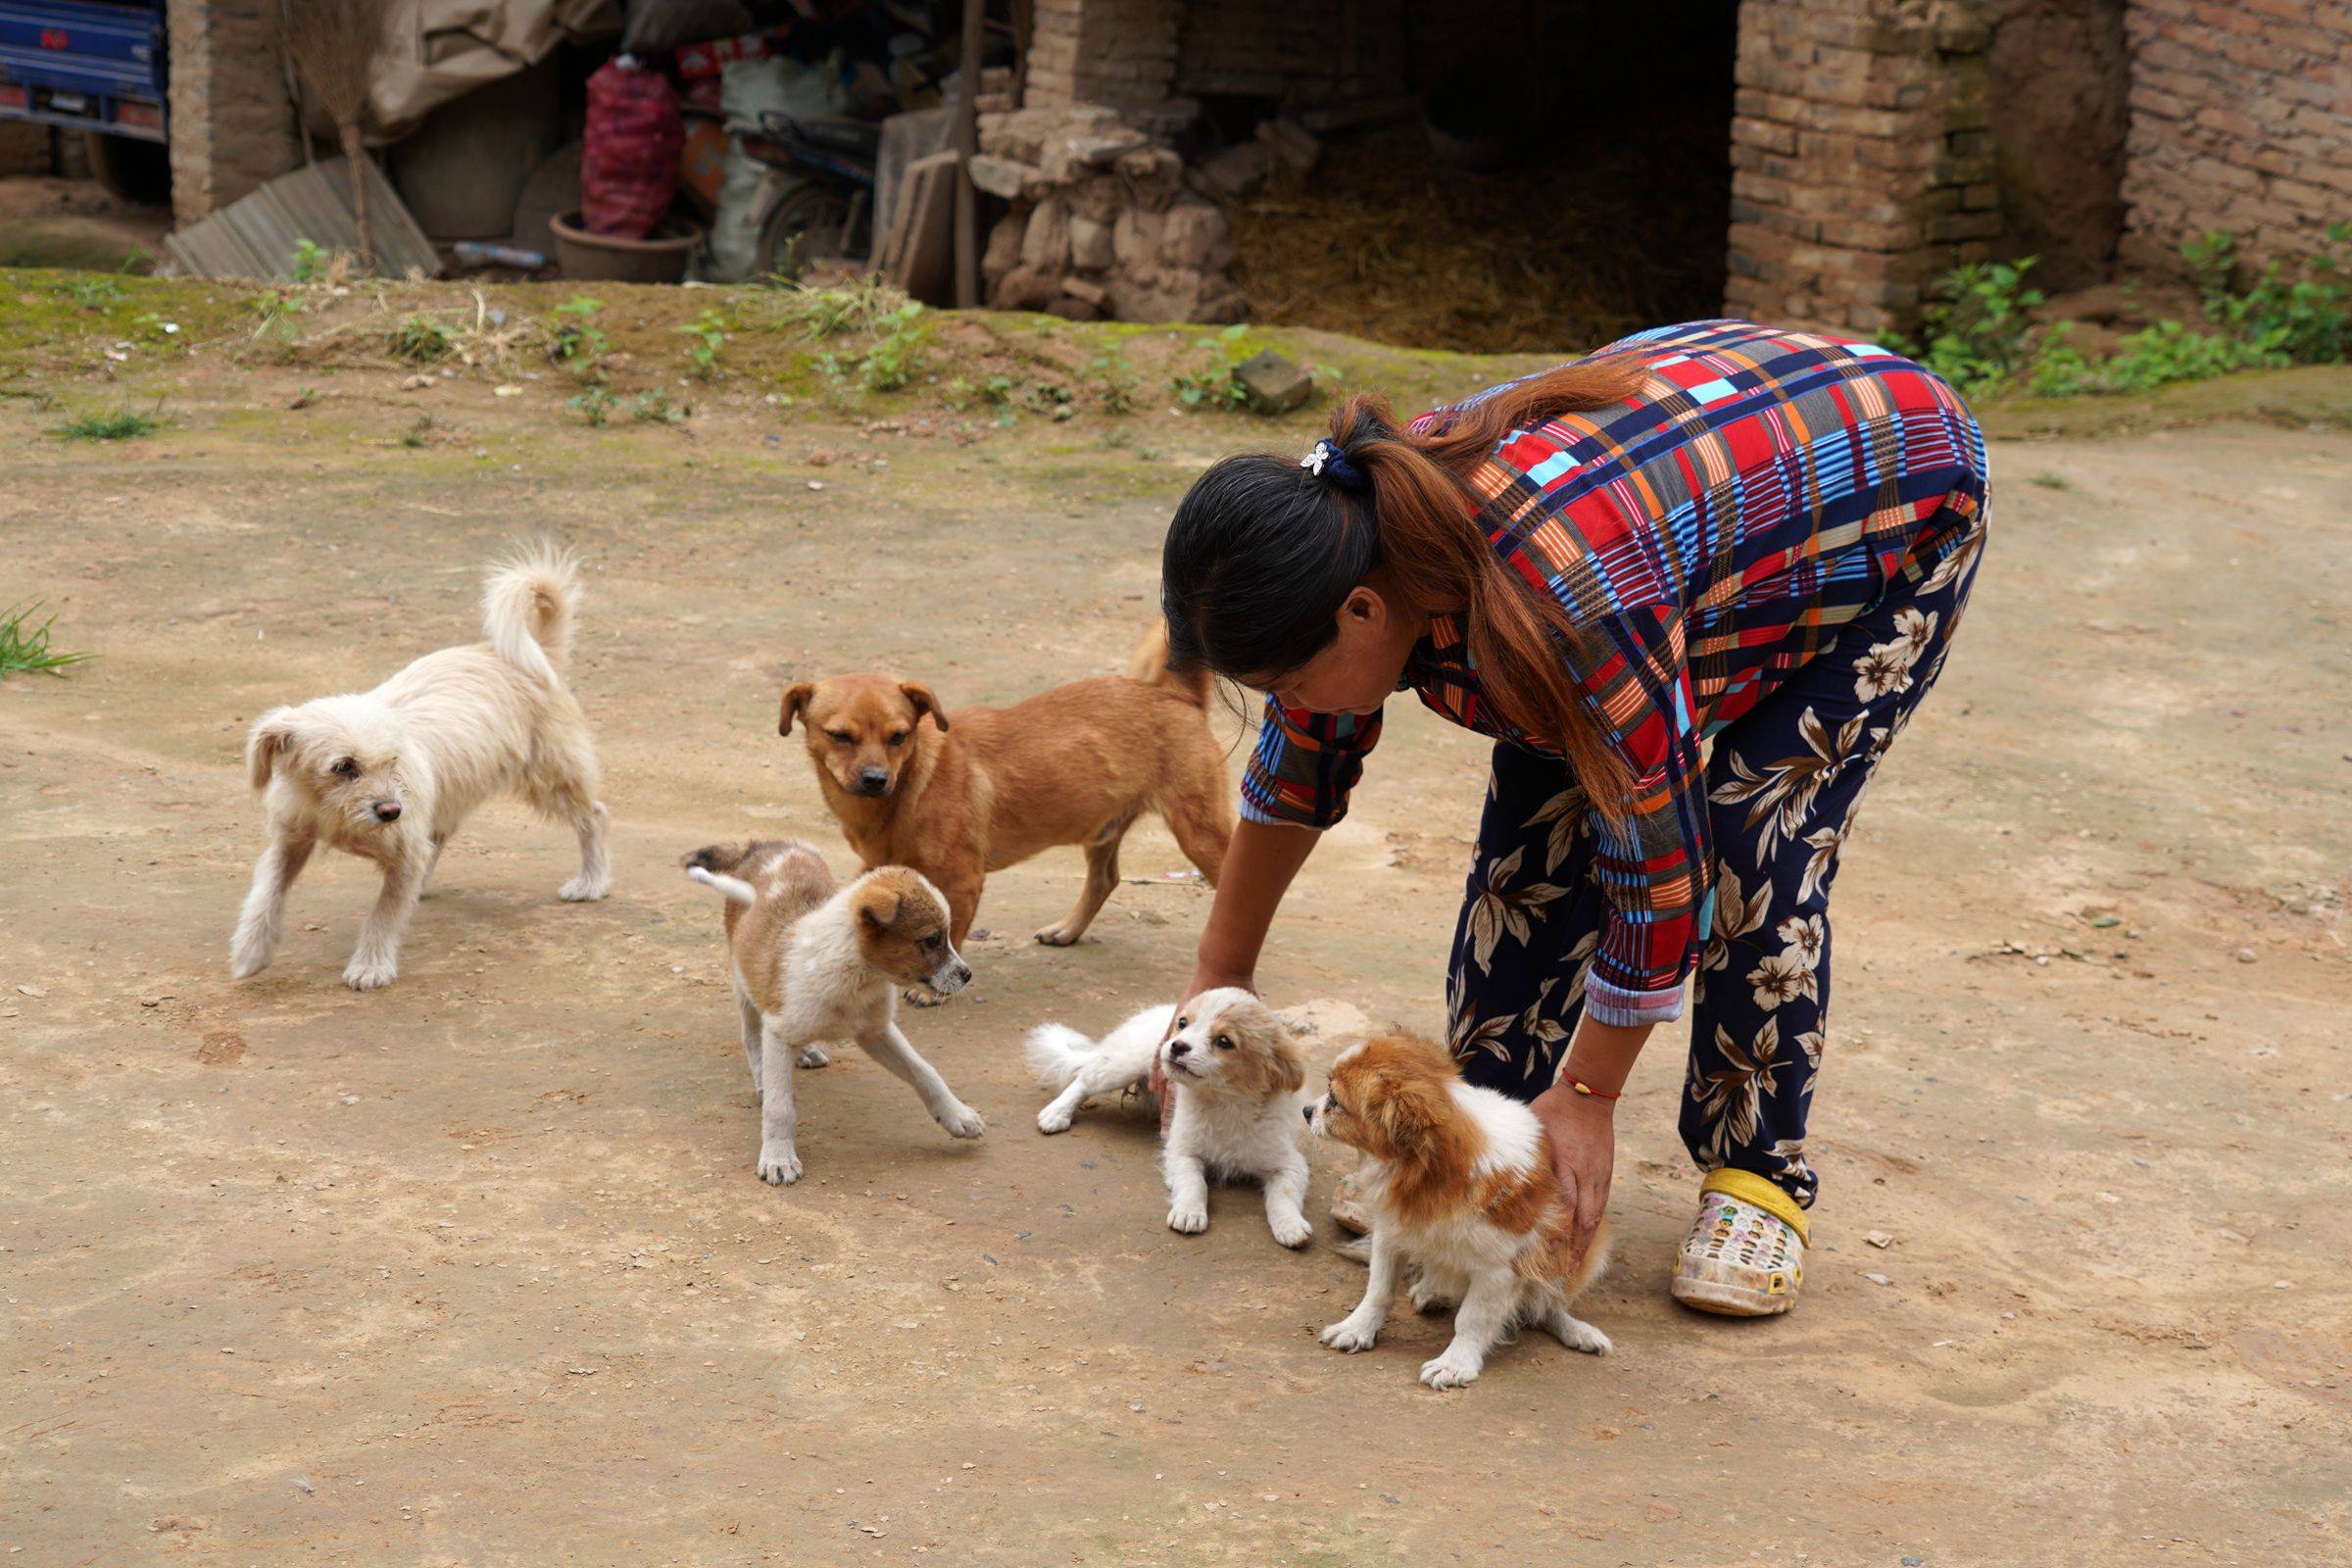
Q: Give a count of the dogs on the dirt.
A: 5